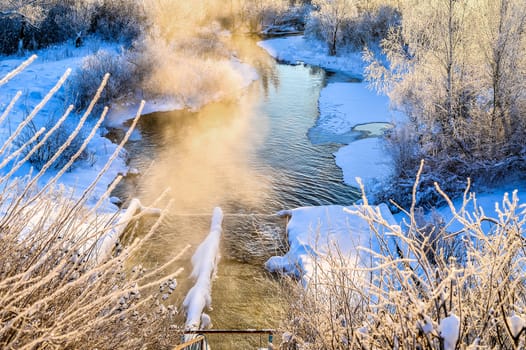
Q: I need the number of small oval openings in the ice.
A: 1